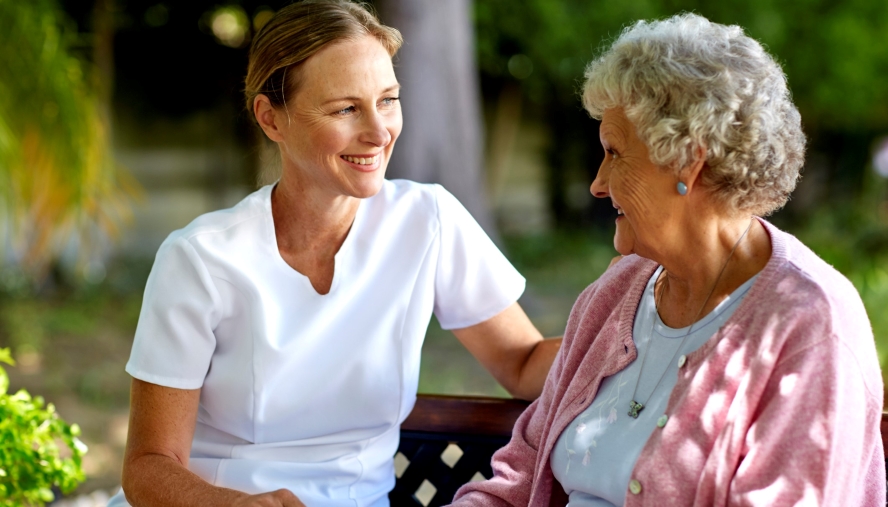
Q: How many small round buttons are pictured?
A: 3